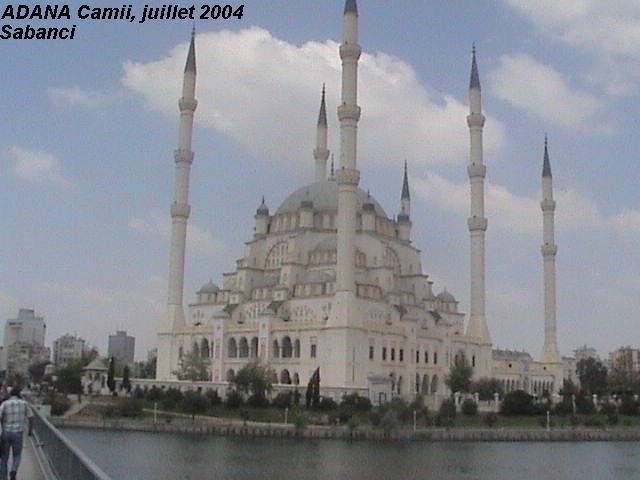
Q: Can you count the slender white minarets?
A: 6